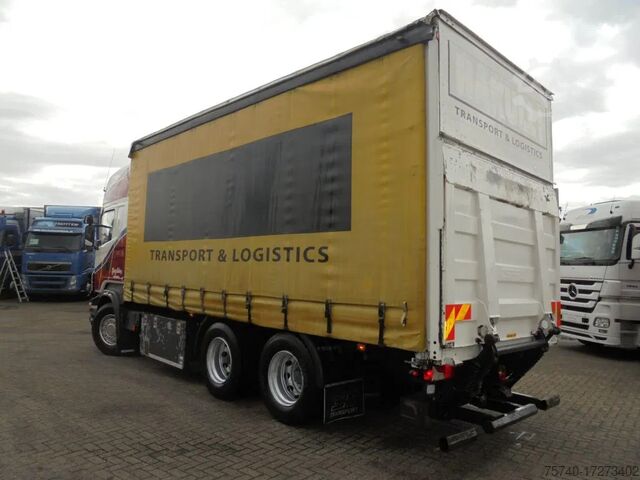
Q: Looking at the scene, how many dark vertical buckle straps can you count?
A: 10